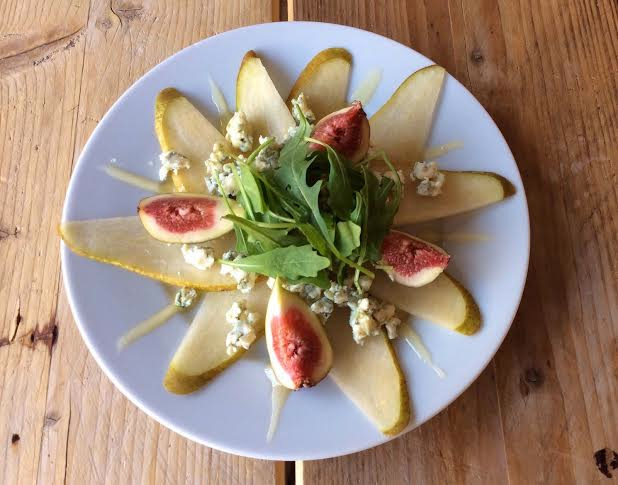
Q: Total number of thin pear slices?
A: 9